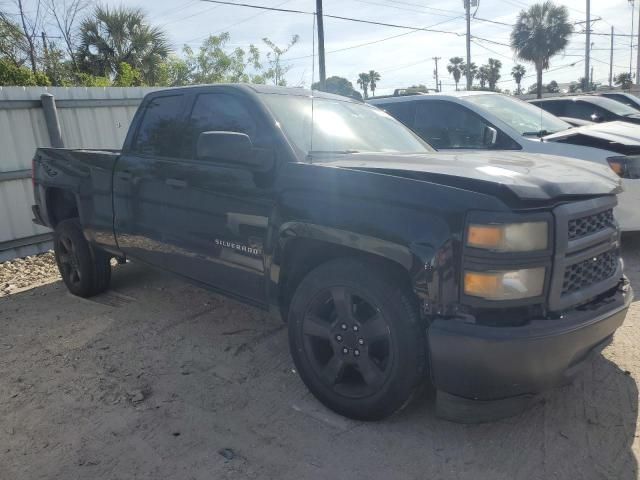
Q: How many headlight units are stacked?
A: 2